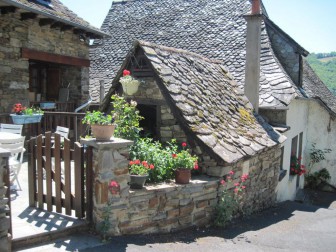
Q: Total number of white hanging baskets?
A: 1